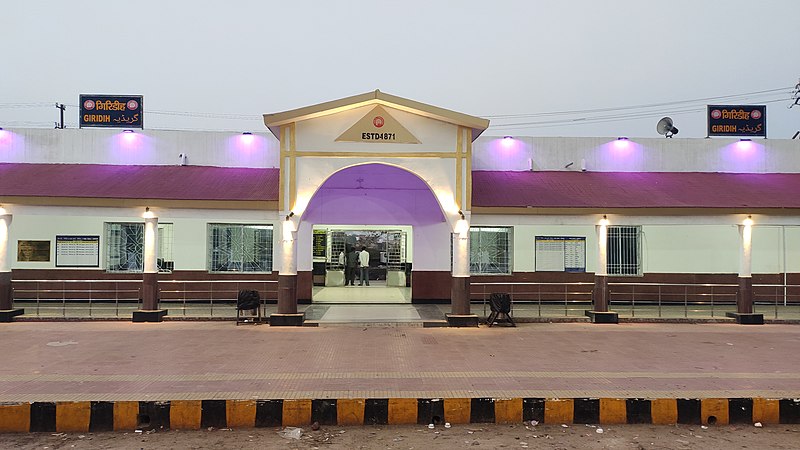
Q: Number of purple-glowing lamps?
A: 6